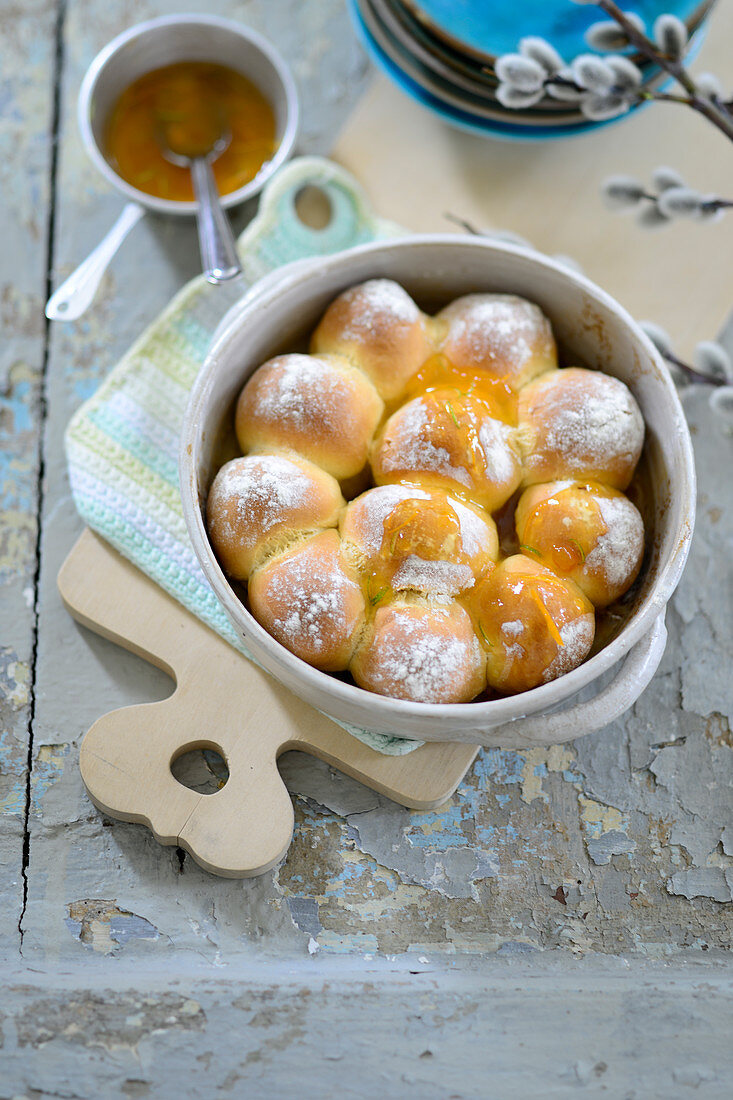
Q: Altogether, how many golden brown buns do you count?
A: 11